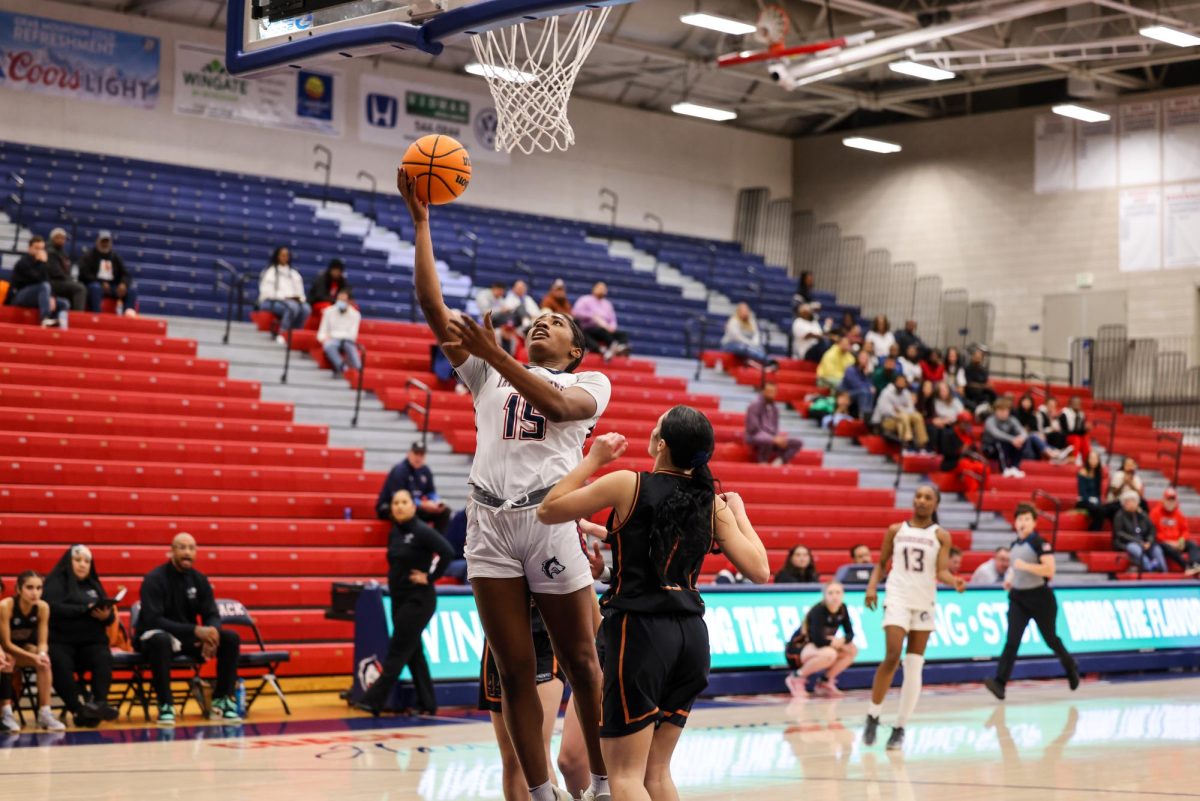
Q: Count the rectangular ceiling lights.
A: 7